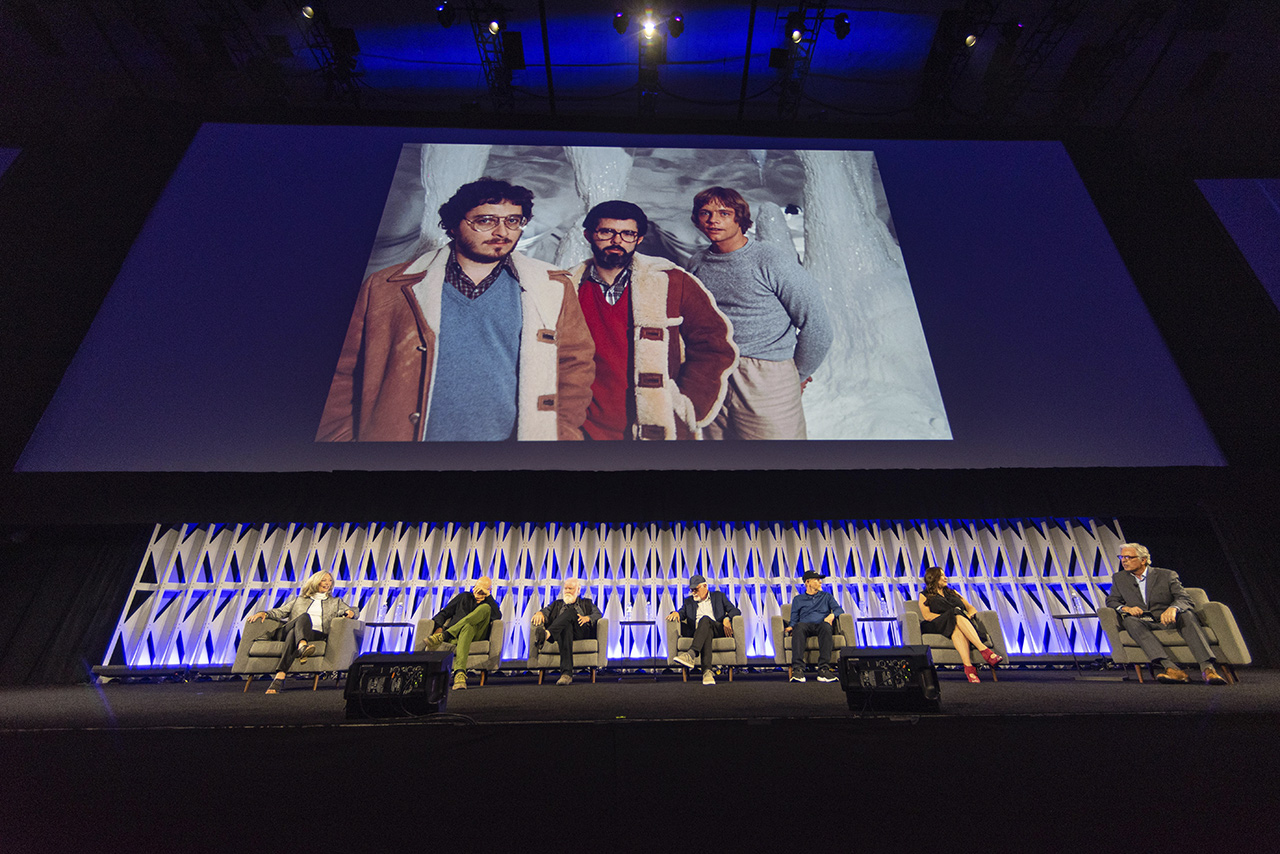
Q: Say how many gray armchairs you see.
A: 7